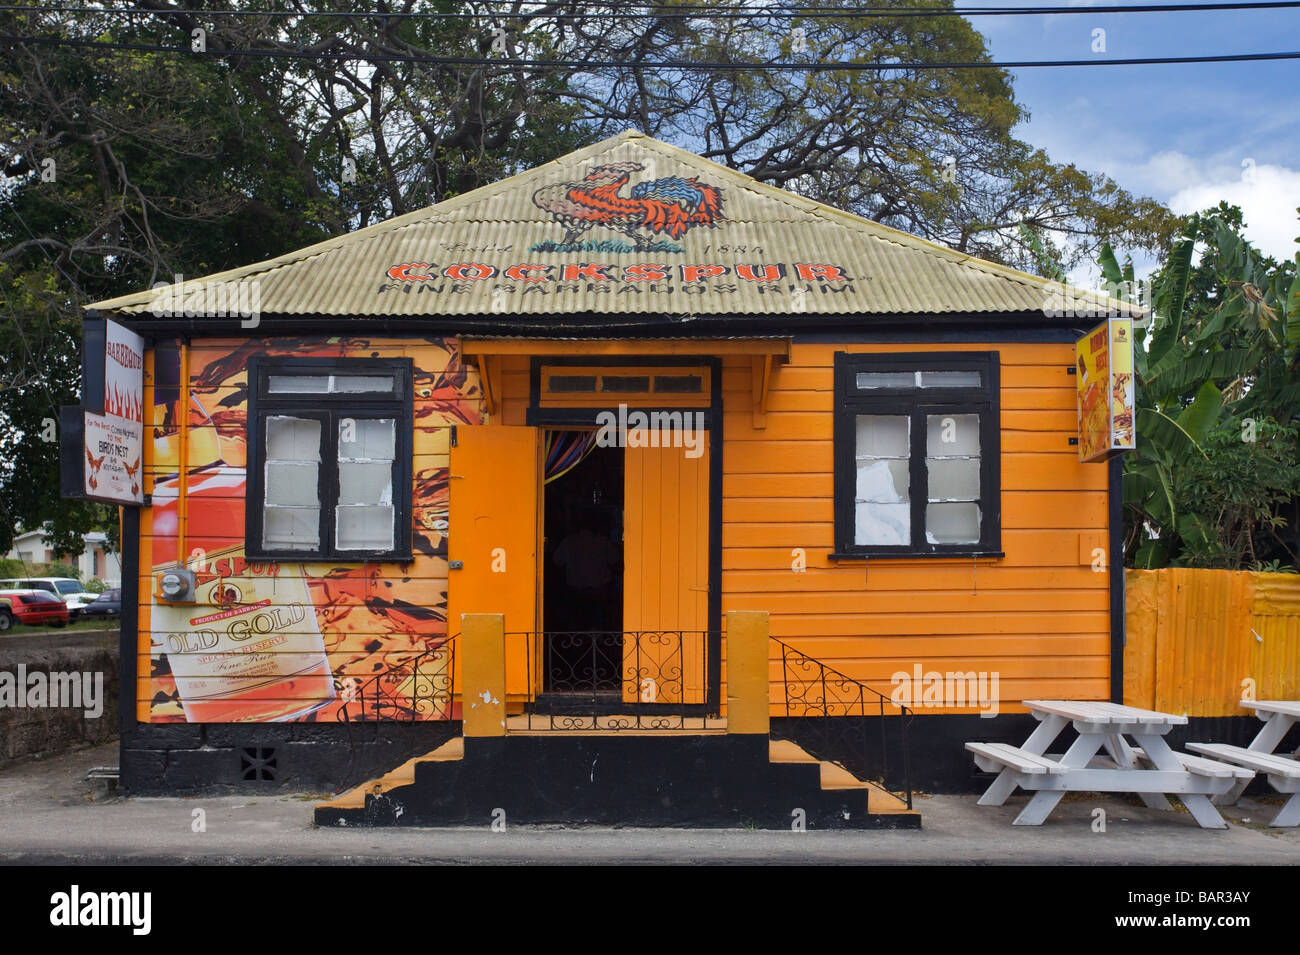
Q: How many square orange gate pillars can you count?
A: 2